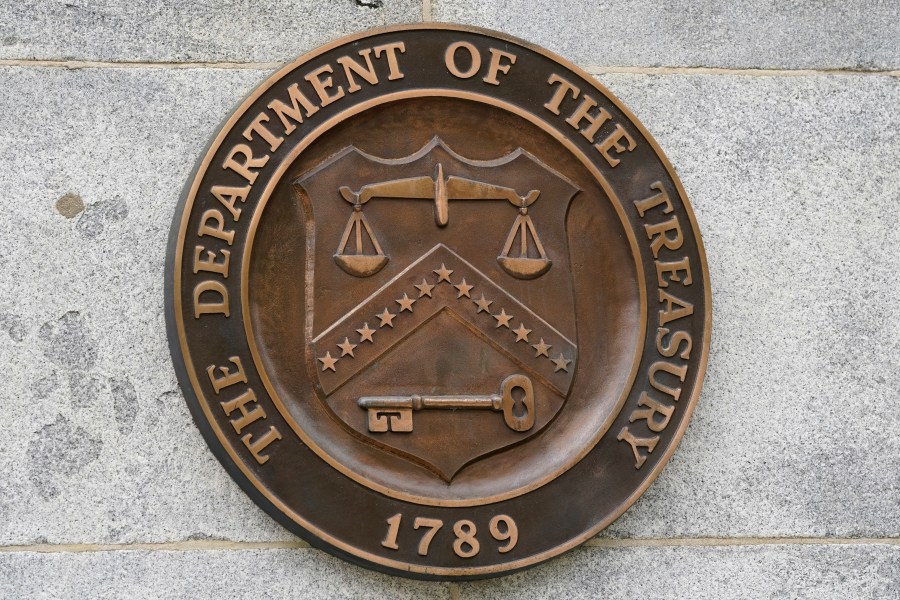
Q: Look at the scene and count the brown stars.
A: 13